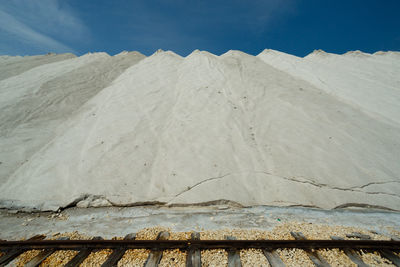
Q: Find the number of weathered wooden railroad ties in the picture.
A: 11